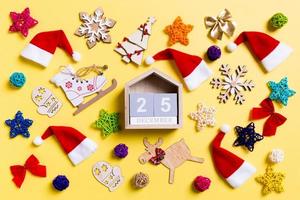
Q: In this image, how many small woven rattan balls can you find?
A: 8